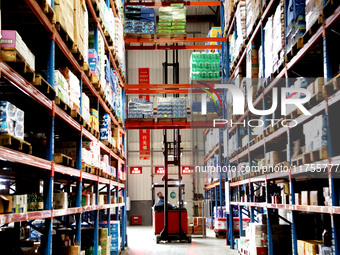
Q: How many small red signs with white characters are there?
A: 3